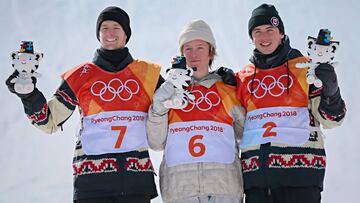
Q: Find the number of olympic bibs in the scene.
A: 3